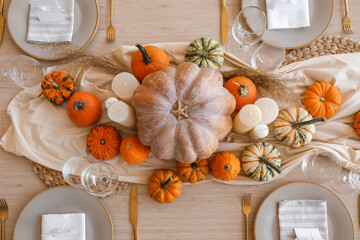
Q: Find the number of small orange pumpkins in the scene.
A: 11